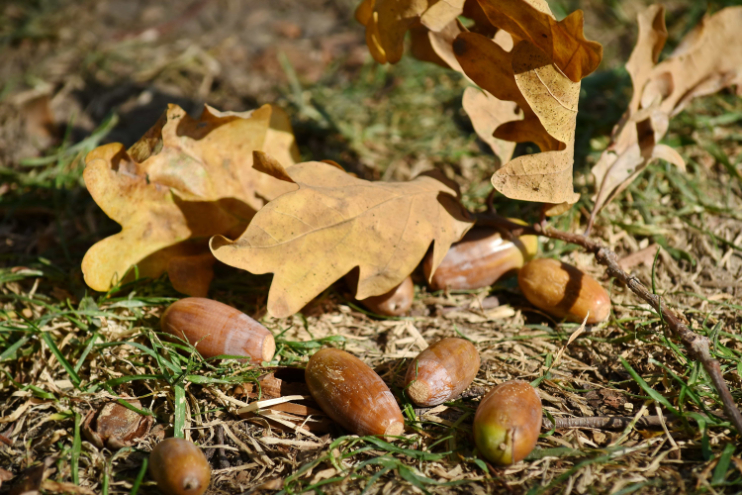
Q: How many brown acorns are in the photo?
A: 8